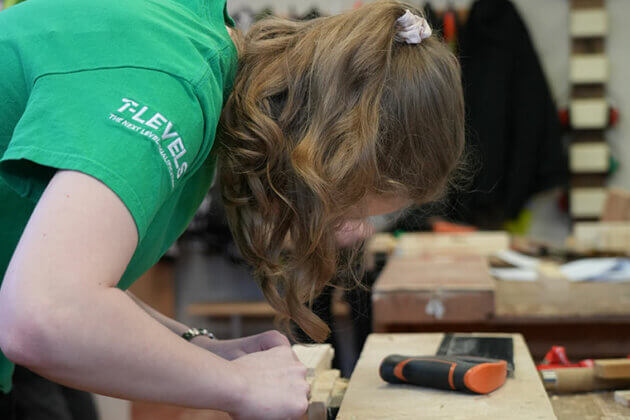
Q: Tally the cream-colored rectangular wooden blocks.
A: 5